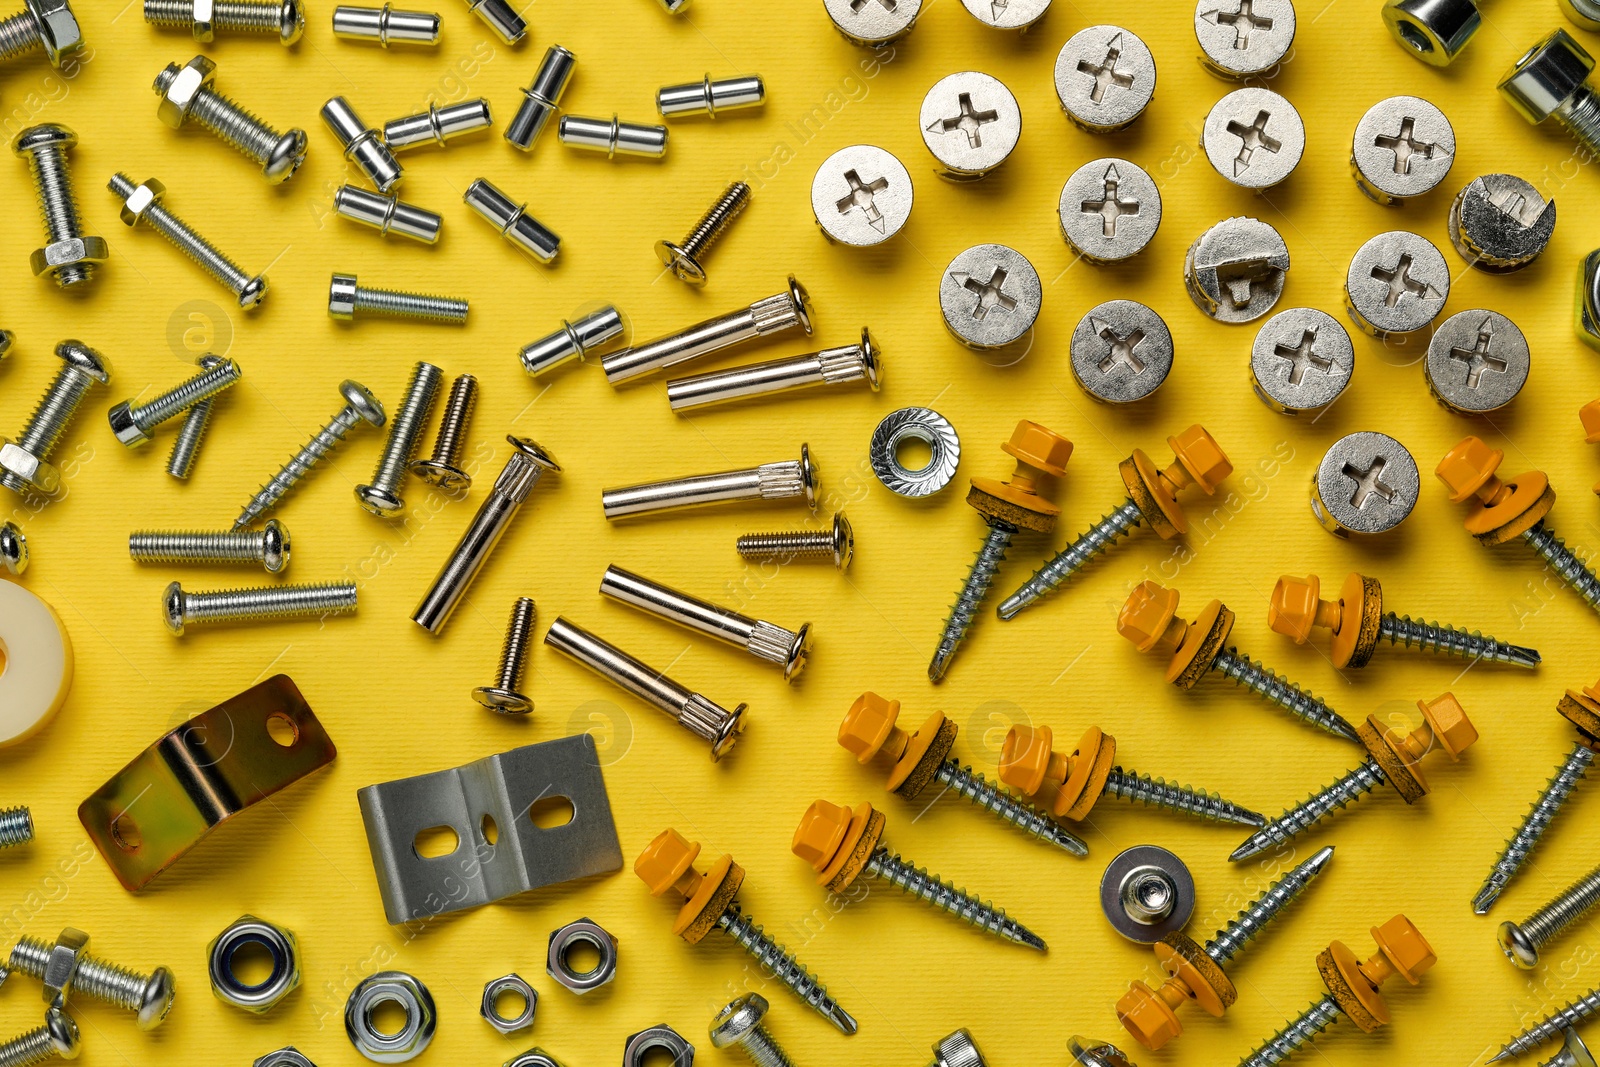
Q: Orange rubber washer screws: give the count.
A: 14